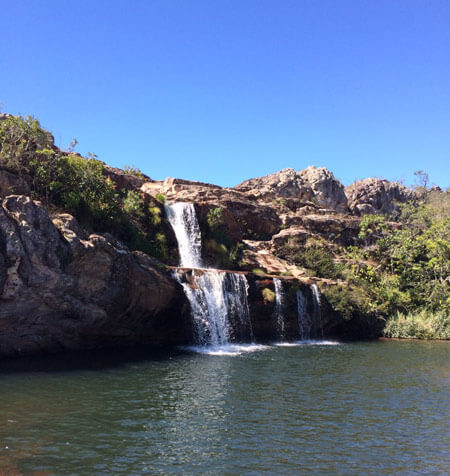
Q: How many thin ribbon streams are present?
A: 3